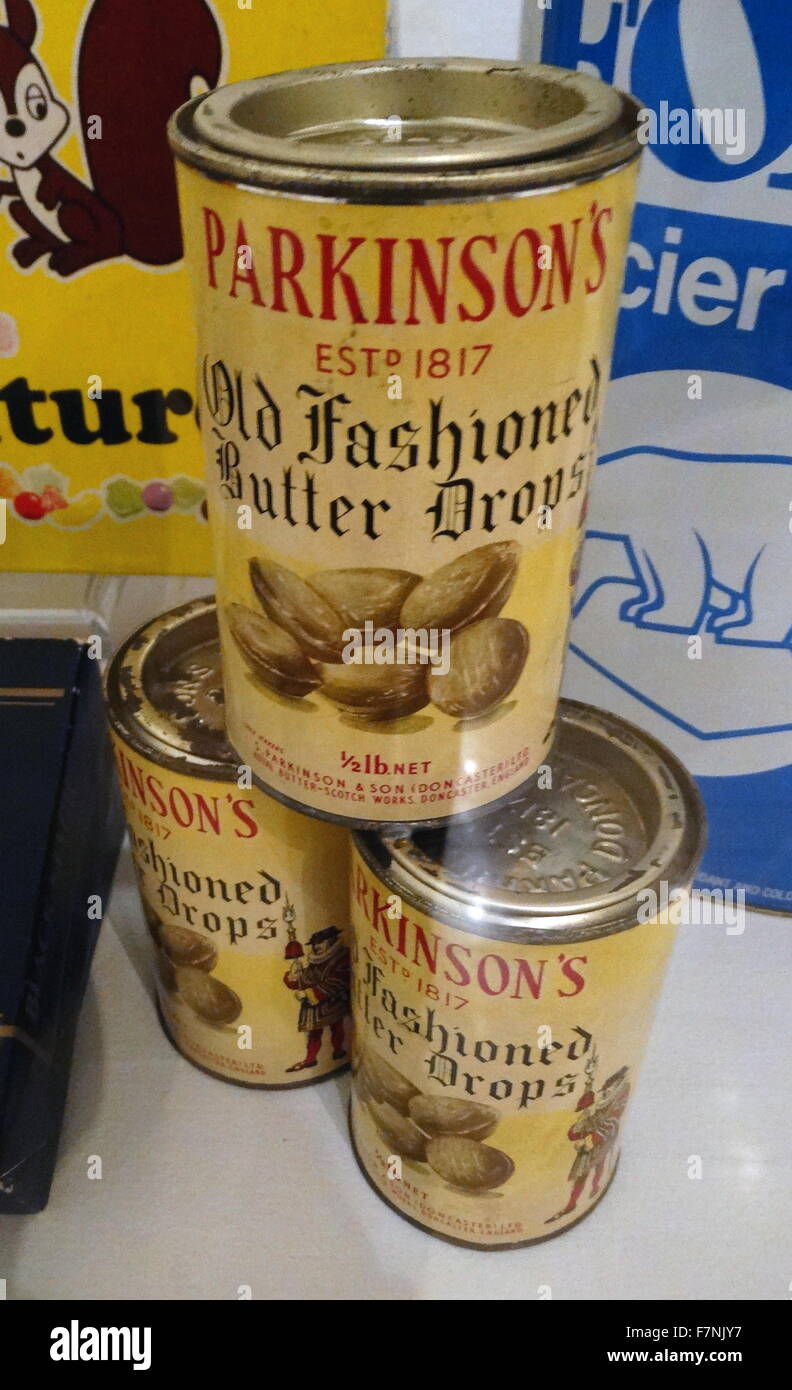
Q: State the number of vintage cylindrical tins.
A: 3